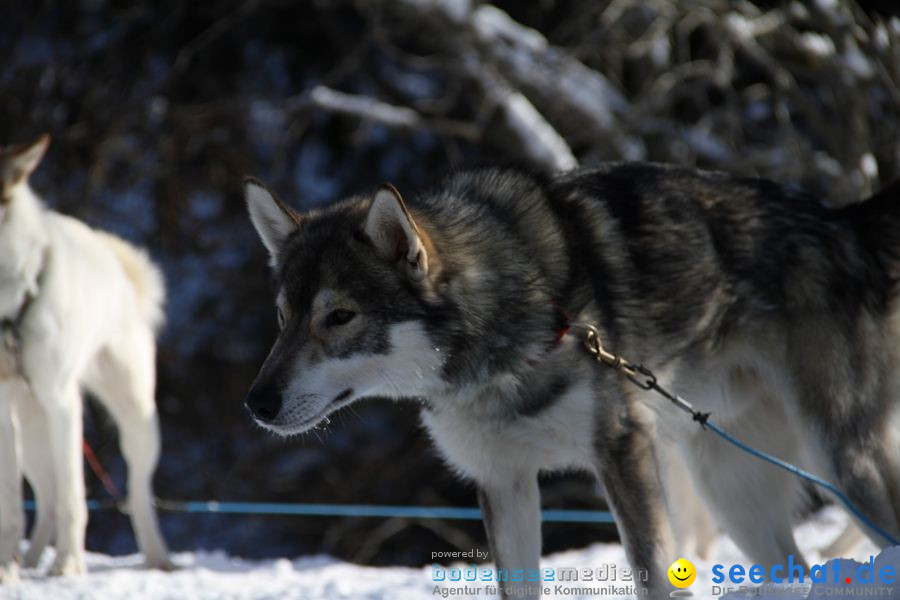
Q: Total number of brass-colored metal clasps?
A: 1